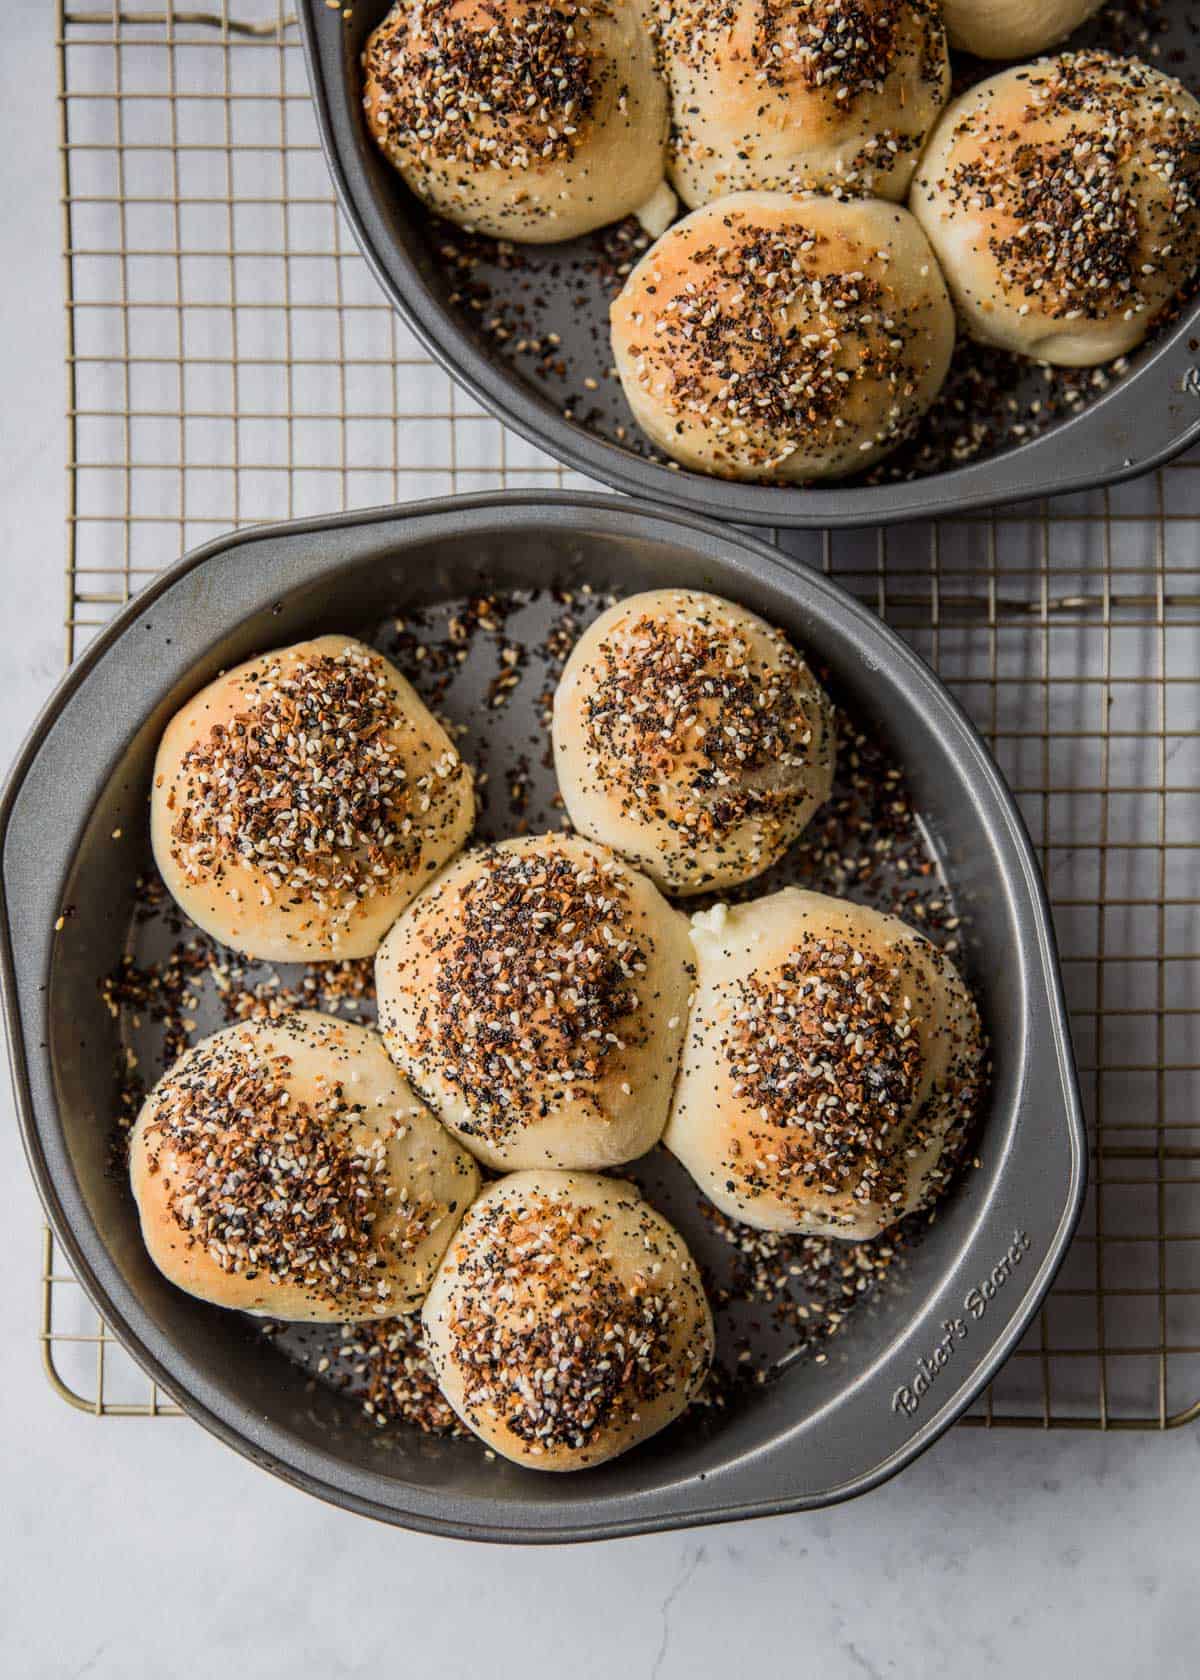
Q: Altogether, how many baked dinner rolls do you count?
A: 11